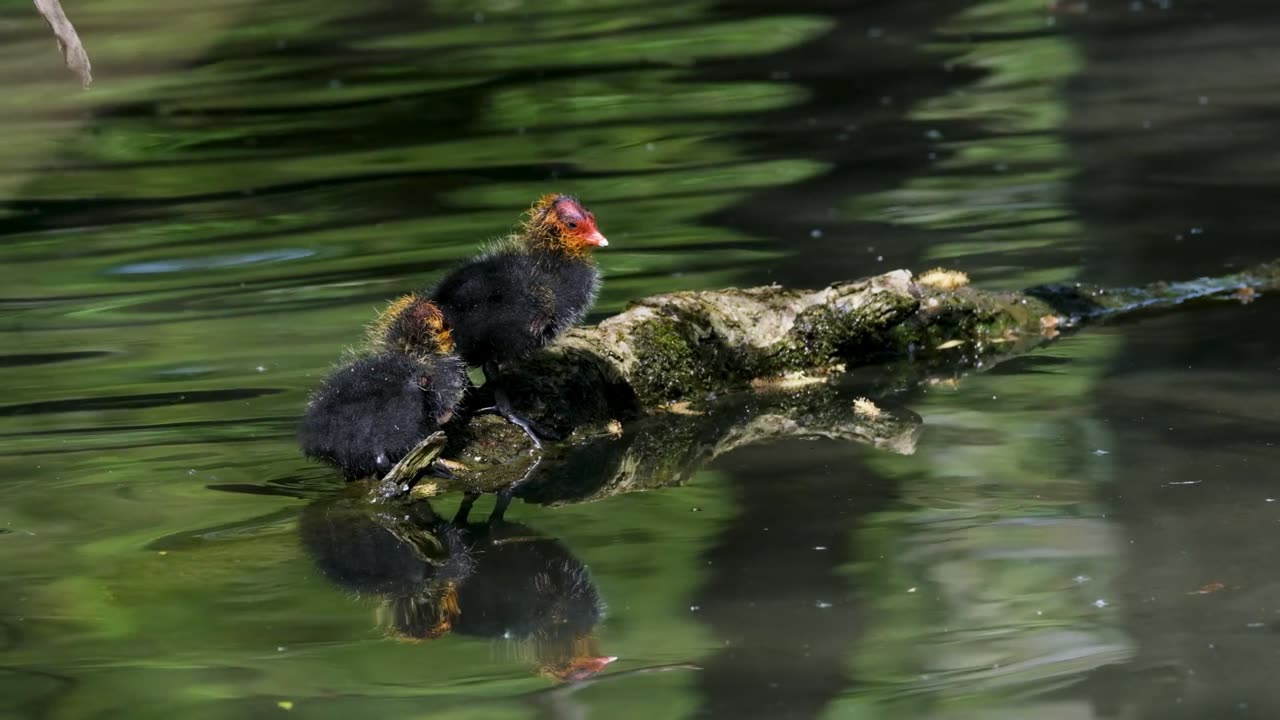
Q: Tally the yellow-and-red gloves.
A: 0